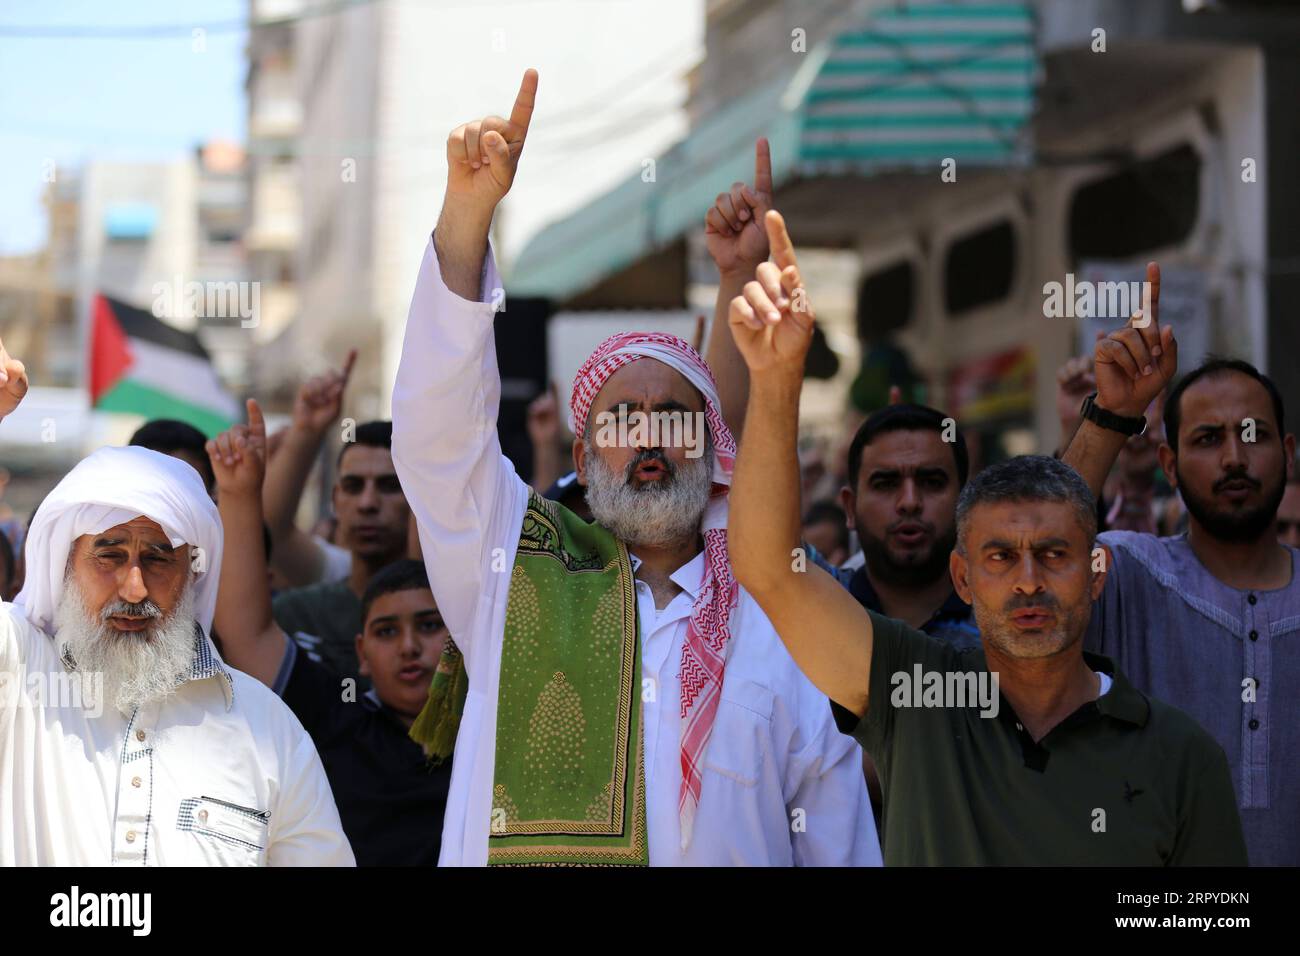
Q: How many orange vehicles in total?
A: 0